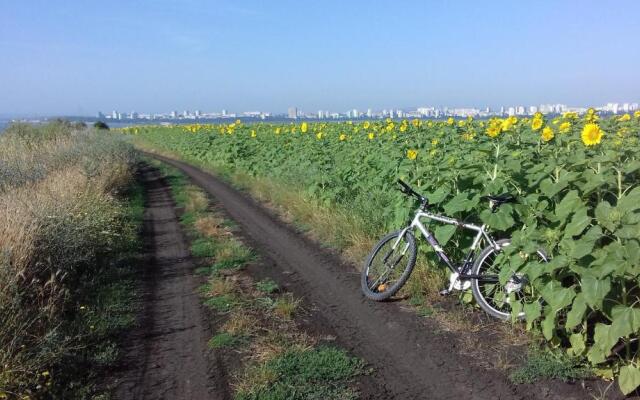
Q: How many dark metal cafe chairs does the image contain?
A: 0